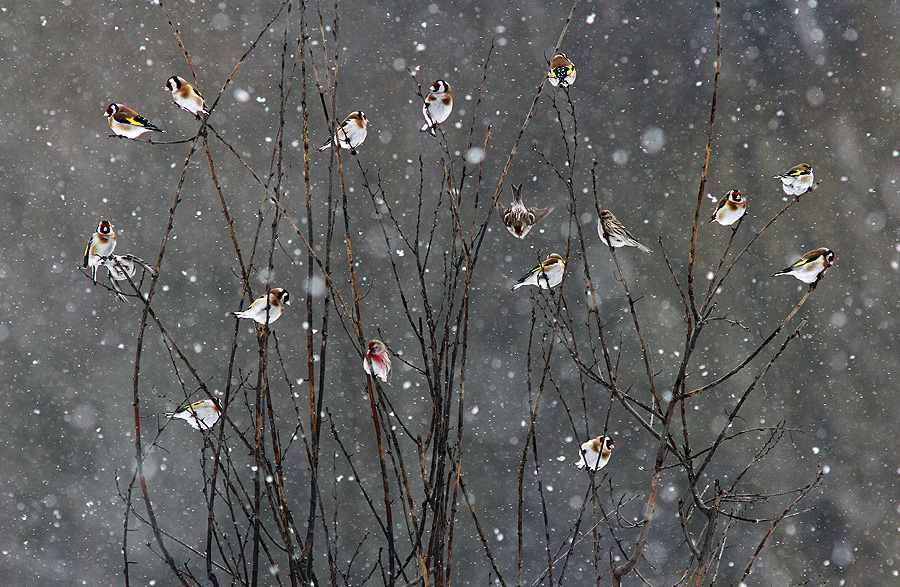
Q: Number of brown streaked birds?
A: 2